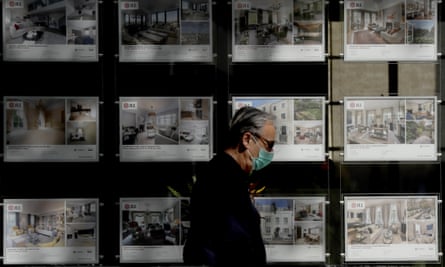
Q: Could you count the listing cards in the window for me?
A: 12